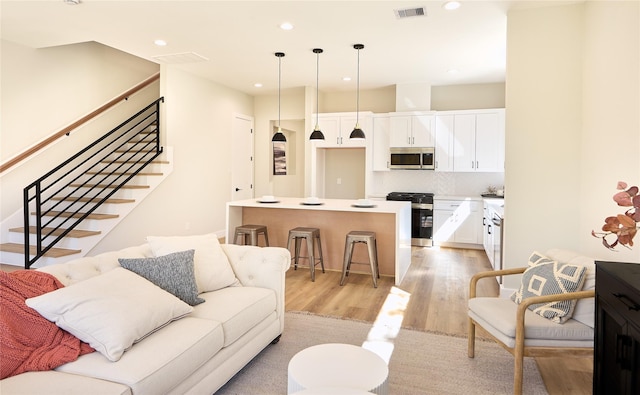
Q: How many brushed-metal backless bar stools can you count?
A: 3